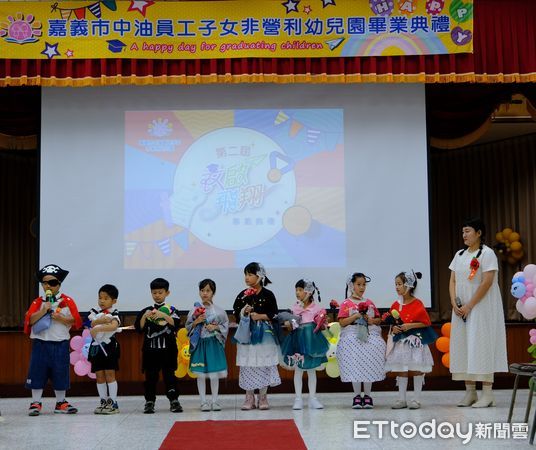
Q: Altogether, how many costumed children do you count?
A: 8